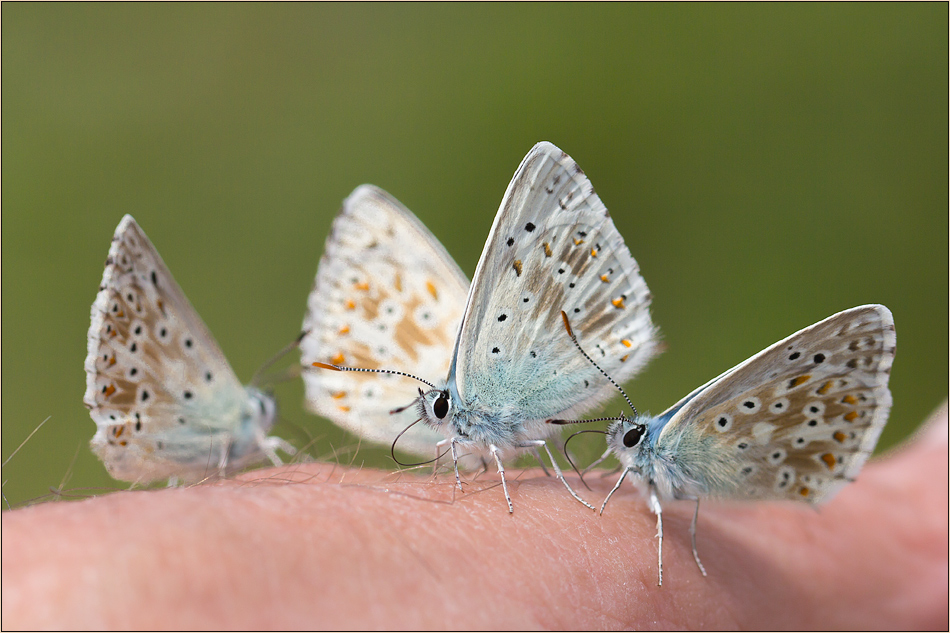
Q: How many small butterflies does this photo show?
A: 4